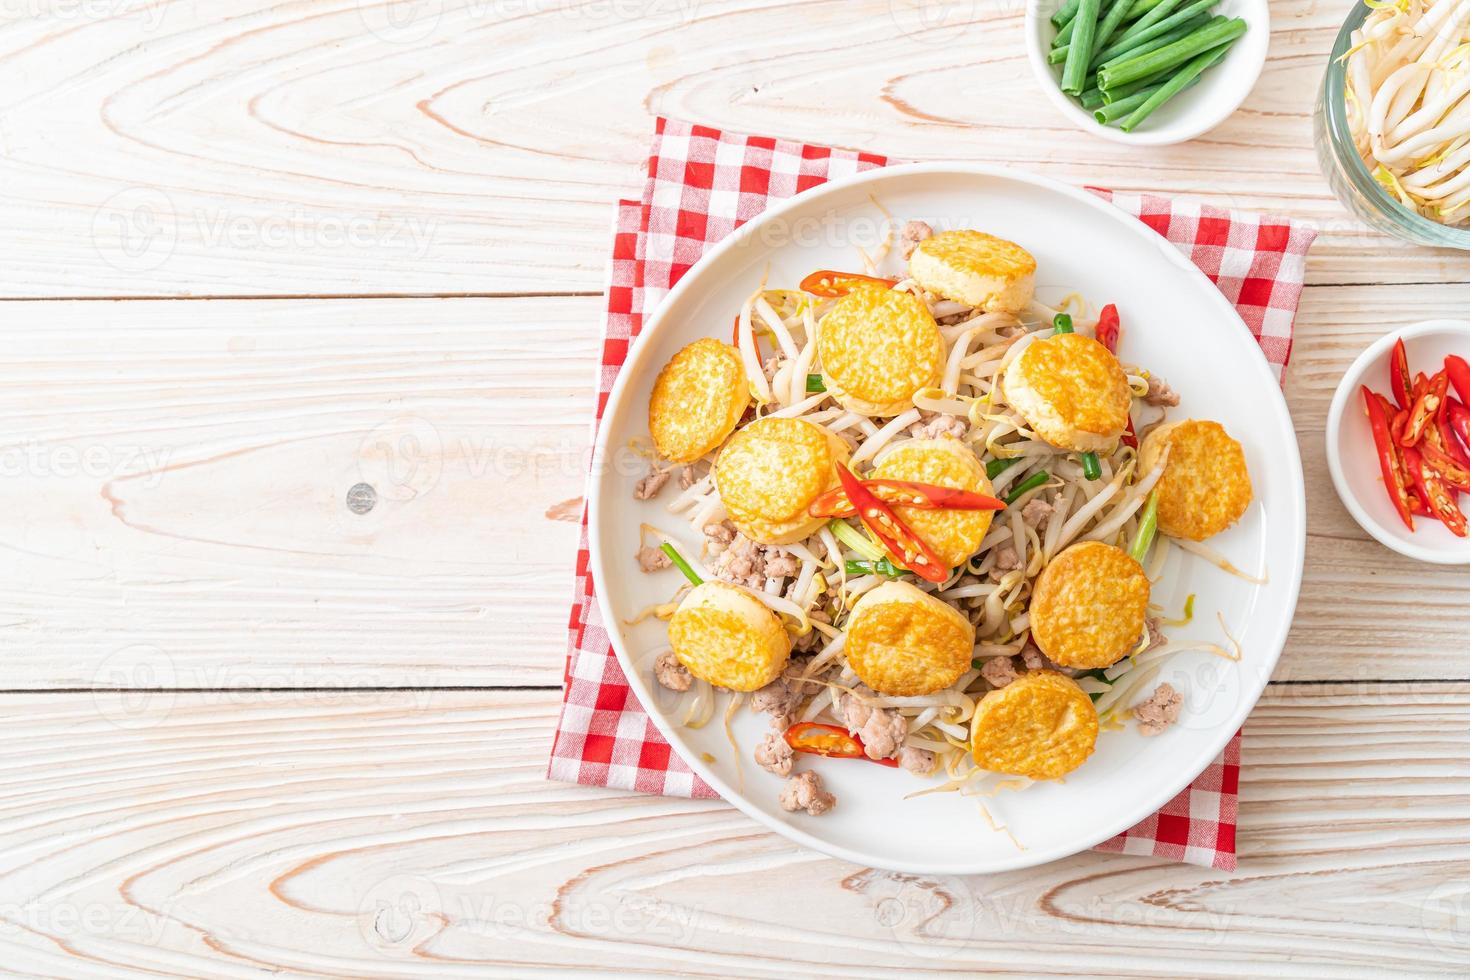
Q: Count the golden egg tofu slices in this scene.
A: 11